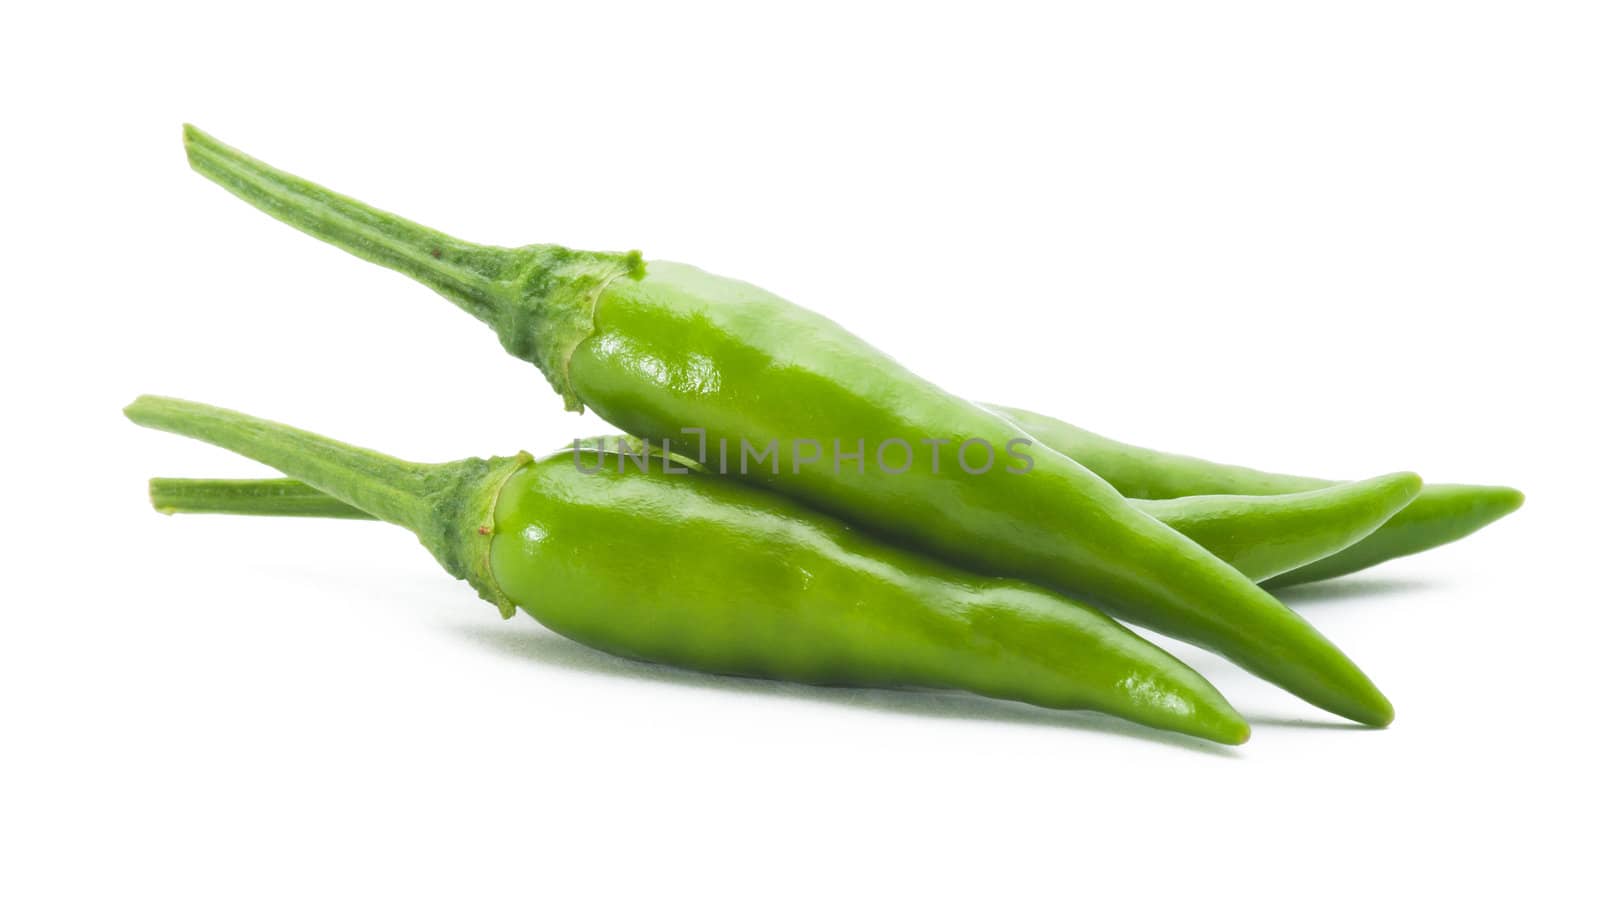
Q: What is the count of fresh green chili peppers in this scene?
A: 4